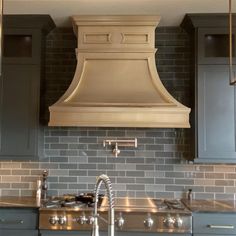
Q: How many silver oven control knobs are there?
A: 8